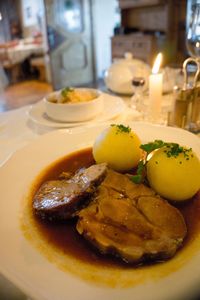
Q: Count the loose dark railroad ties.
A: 0